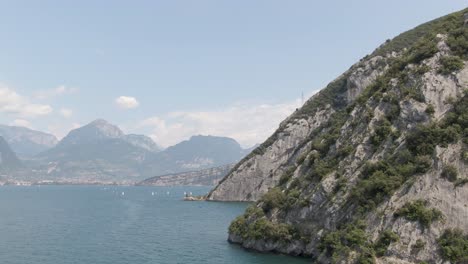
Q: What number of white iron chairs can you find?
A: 0